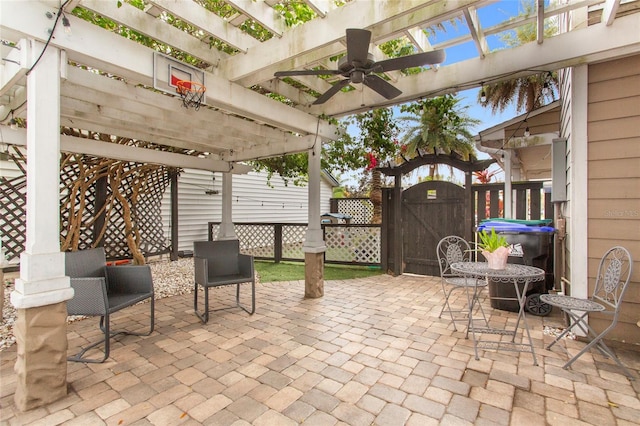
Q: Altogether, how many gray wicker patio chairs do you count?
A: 2